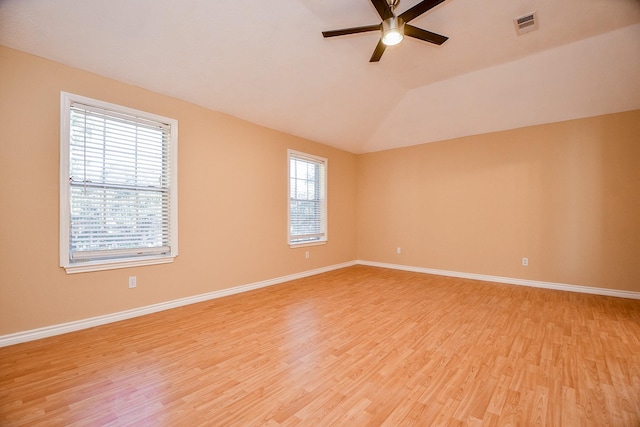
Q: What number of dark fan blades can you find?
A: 5